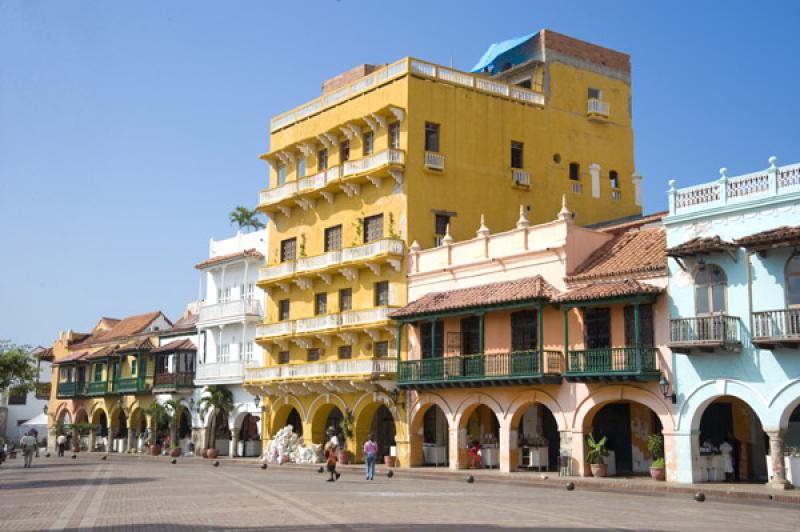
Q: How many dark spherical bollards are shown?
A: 11